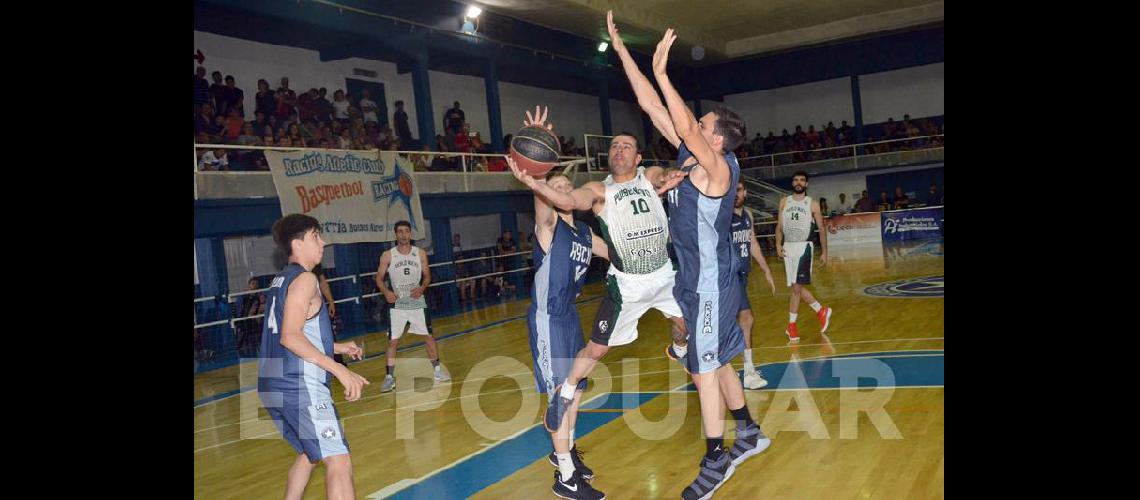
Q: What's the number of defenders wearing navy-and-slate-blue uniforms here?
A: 4